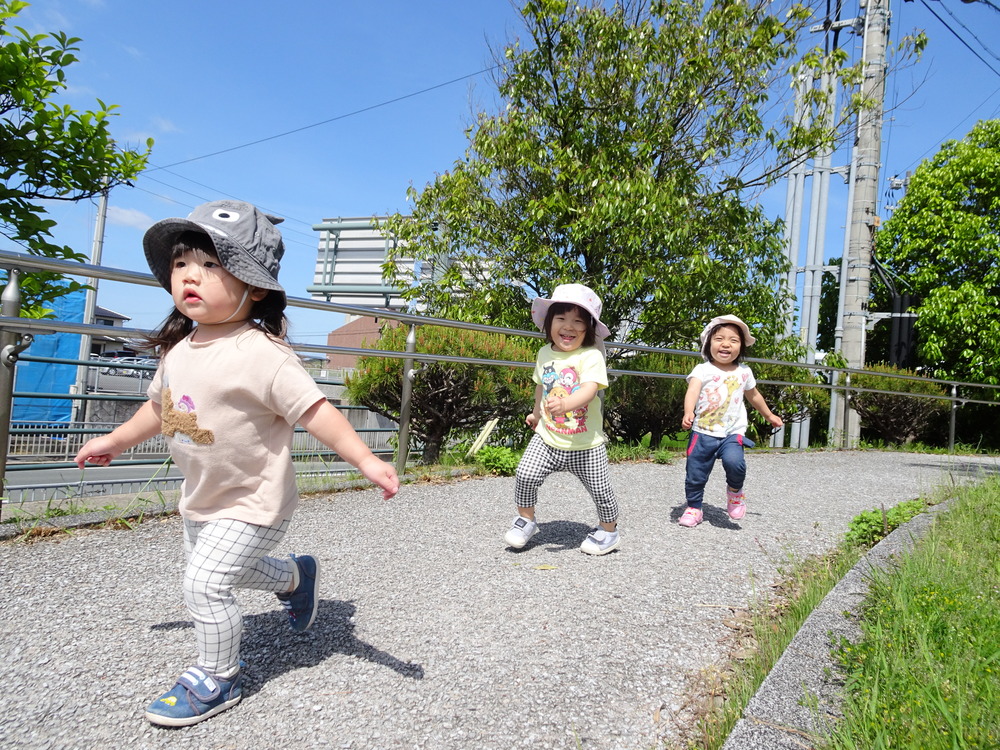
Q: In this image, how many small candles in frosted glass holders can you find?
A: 0